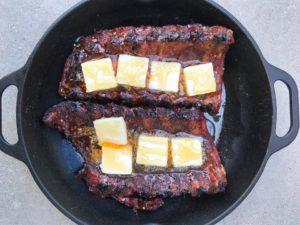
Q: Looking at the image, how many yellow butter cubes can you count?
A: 8